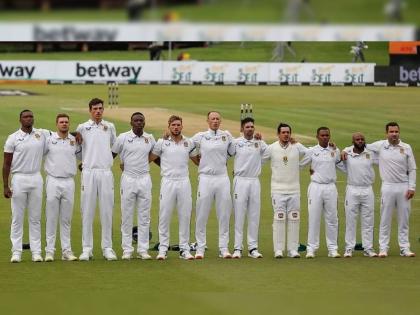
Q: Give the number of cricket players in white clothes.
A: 11